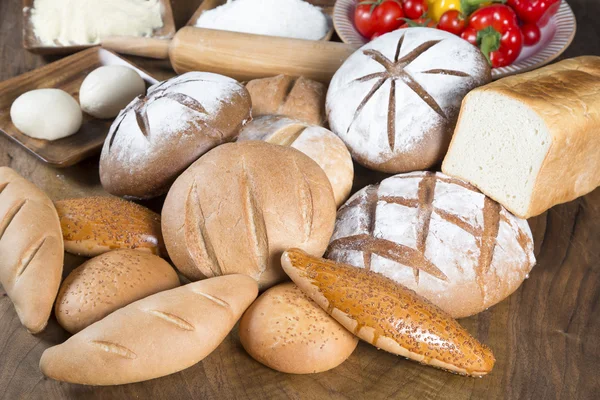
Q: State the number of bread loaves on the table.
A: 13